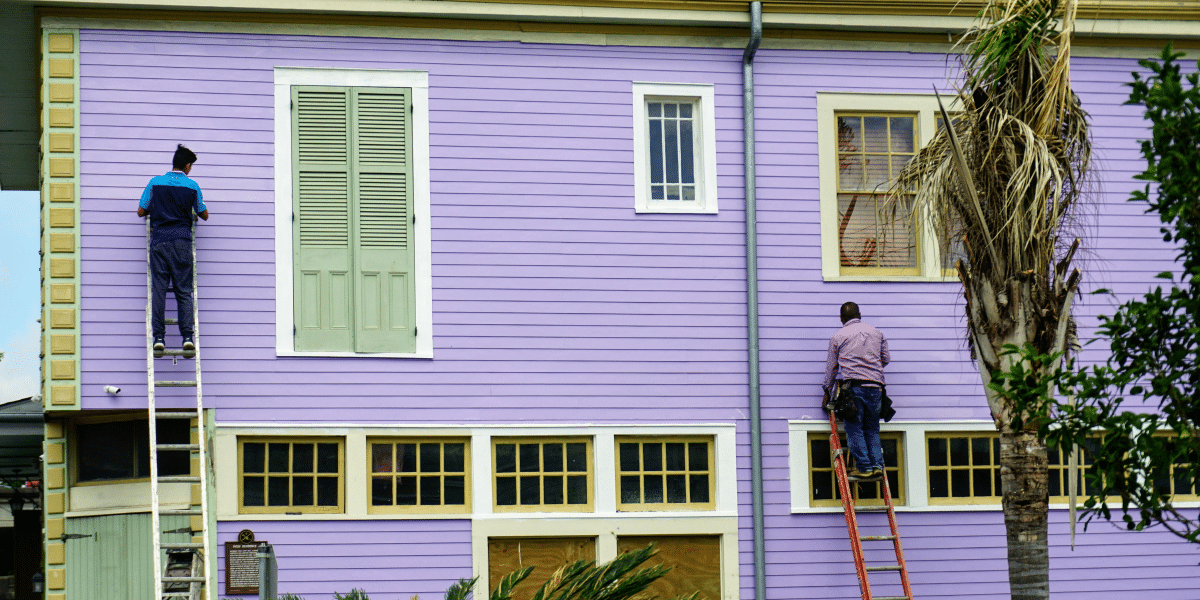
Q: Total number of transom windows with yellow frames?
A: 8